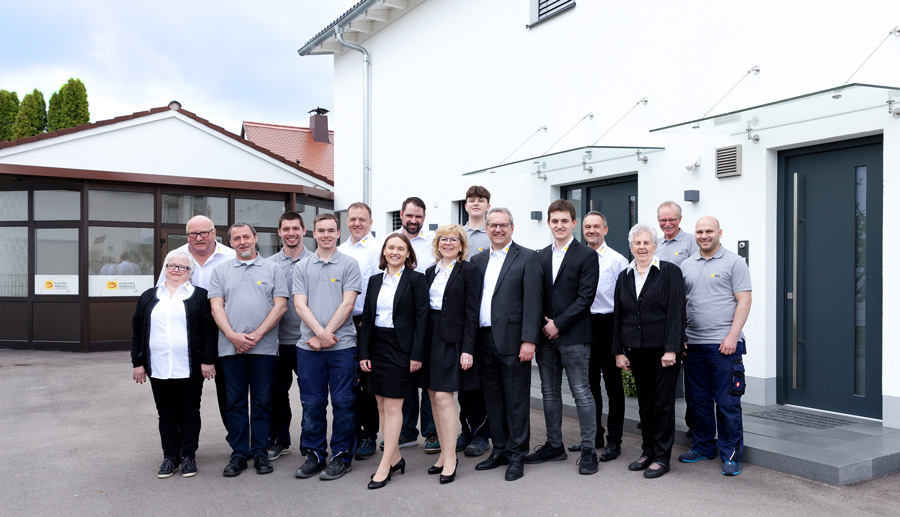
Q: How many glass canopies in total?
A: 2